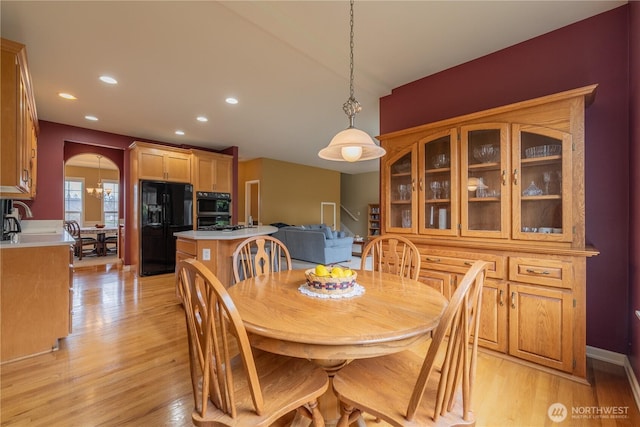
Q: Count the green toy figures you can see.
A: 0